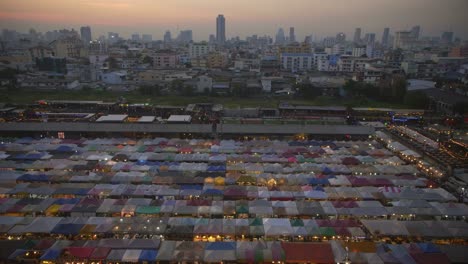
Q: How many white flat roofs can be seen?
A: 3